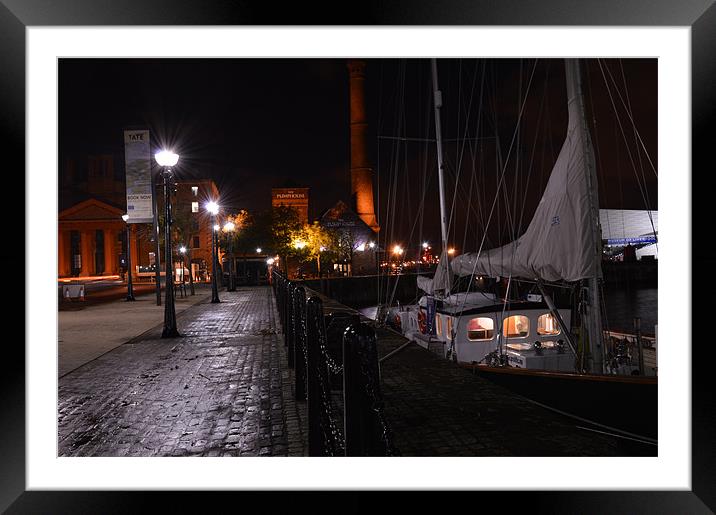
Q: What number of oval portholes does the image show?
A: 3